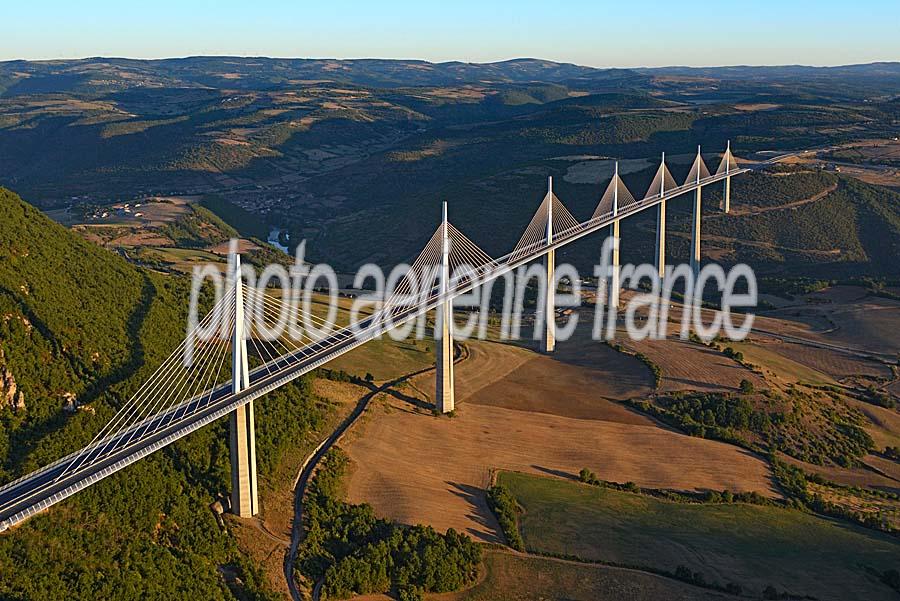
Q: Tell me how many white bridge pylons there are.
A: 7